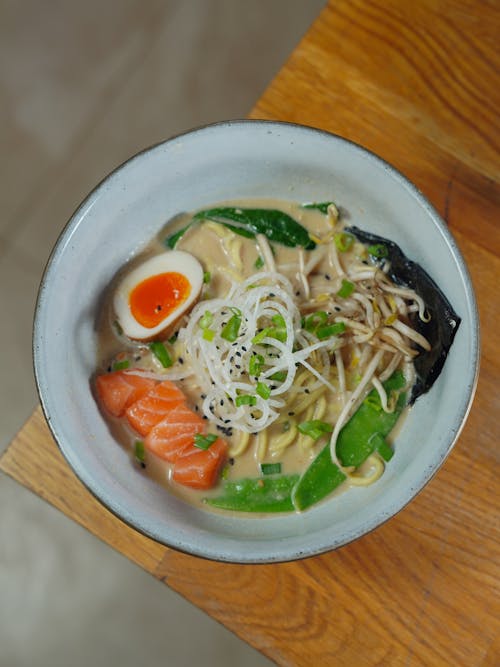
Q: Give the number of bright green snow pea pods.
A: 2